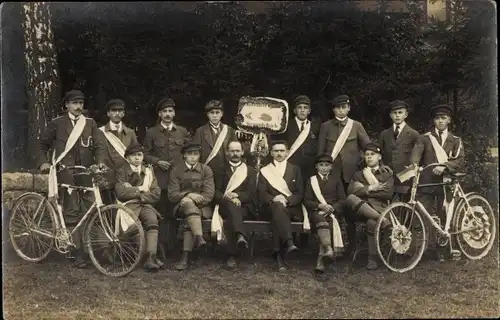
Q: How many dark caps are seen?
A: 12